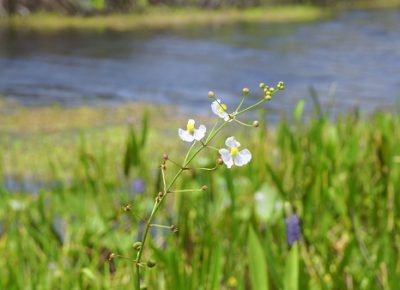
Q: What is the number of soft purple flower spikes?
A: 2